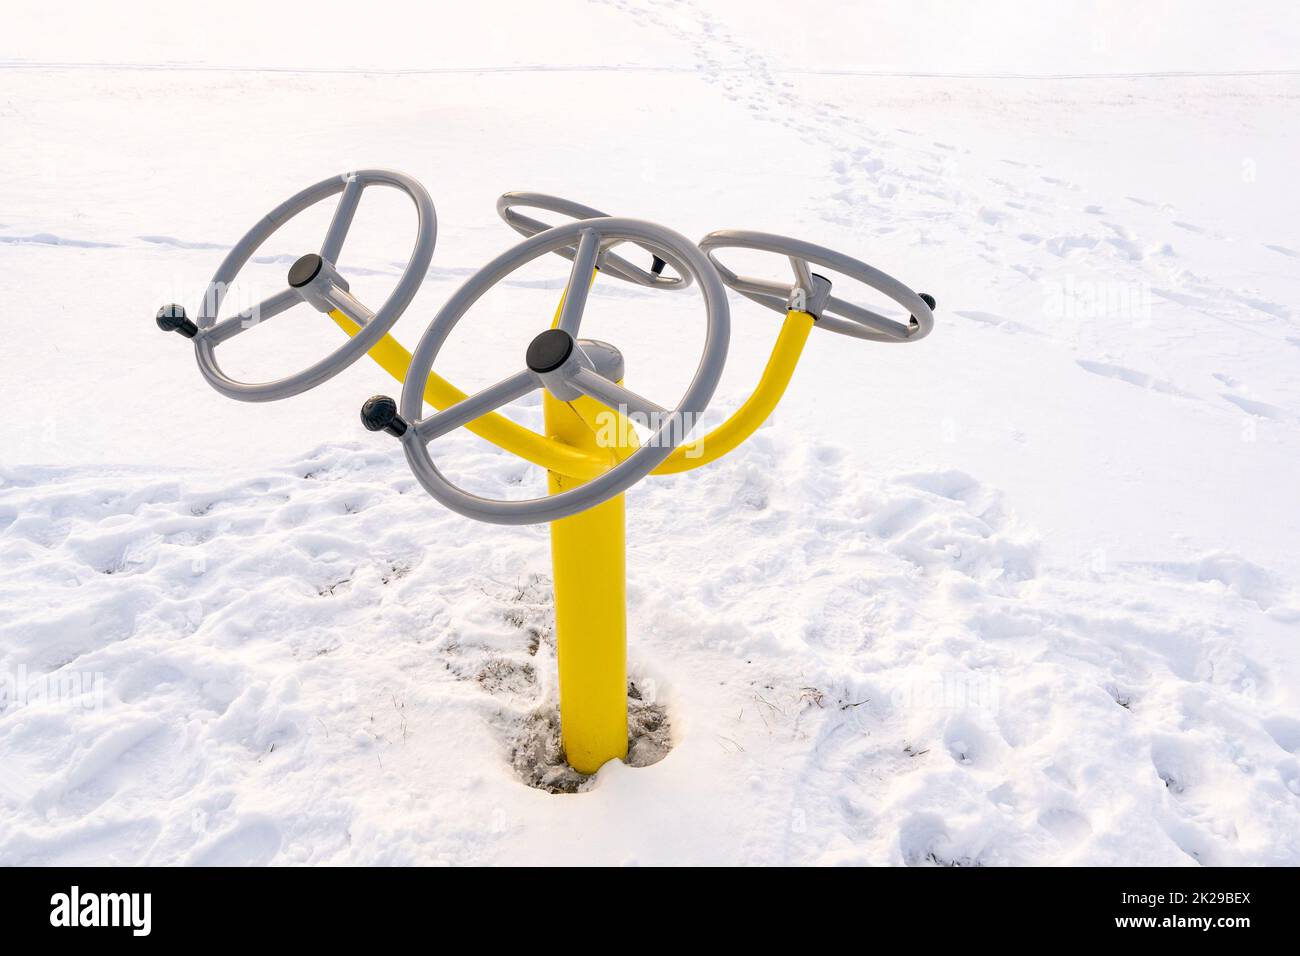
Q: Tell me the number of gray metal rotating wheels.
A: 4